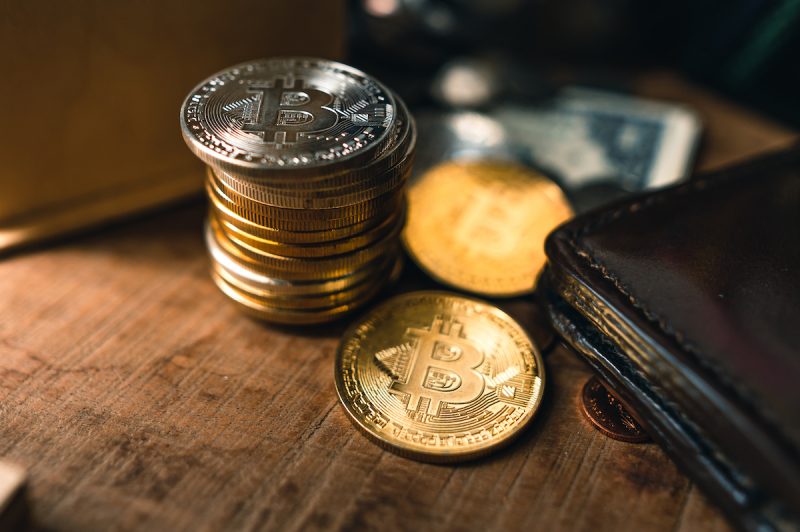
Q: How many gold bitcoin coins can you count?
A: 2